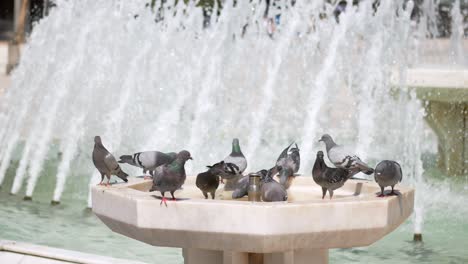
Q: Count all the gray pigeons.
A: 11